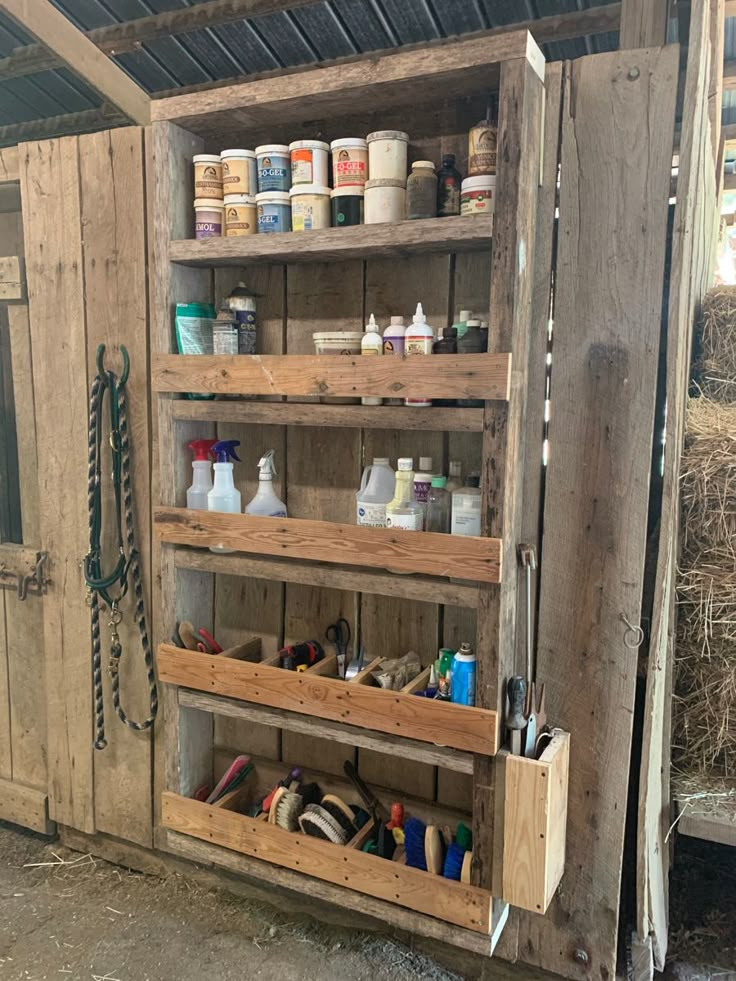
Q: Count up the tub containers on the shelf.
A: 14